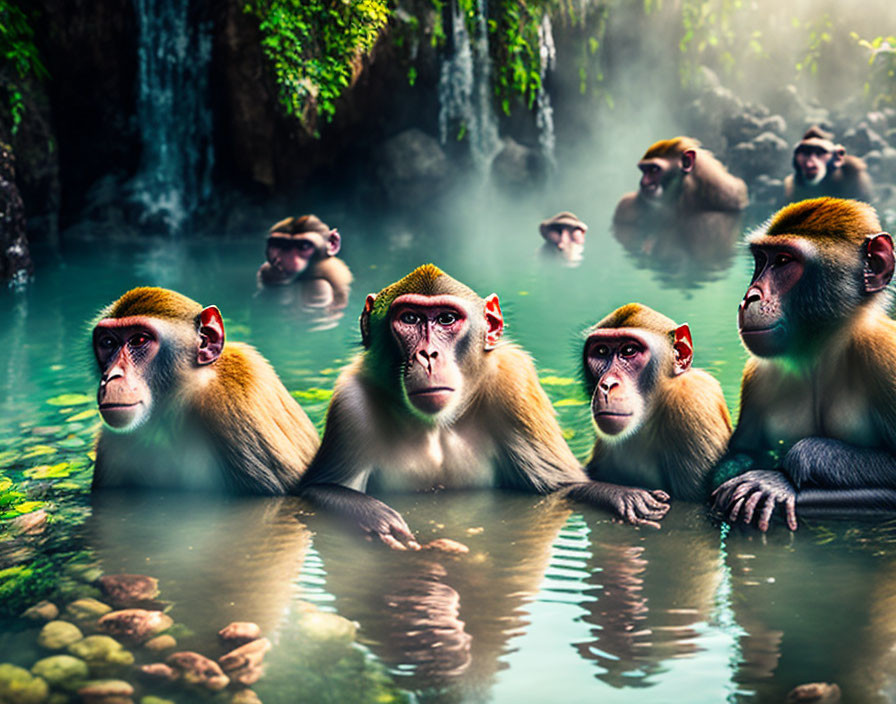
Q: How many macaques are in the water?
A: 8